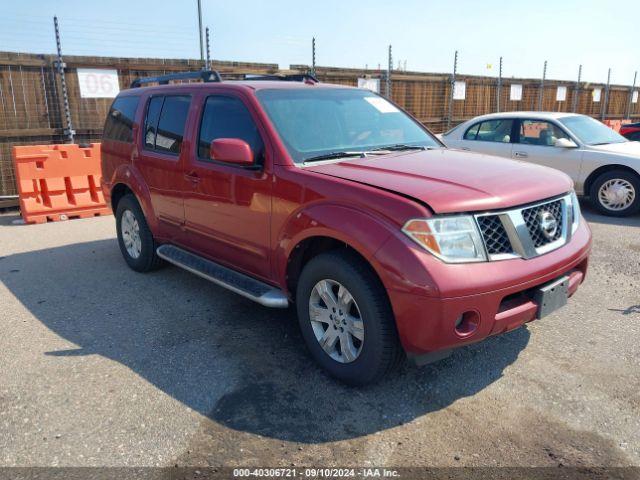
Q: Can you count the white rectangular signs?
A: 7